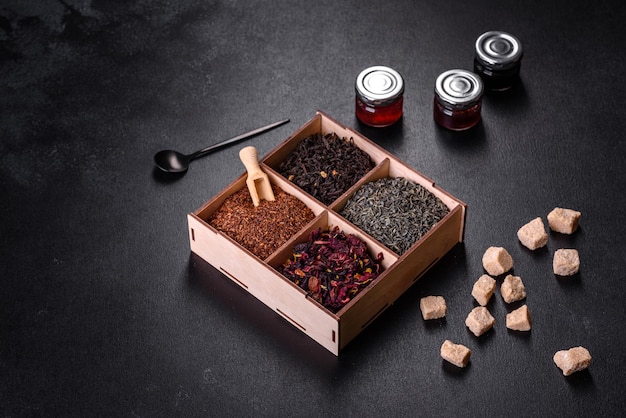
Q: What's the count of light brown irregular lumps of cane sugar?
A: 11